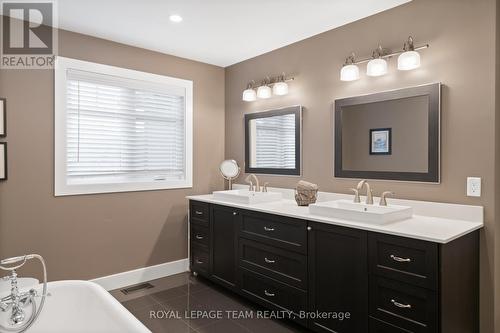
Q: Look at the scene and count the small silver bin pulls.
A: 8